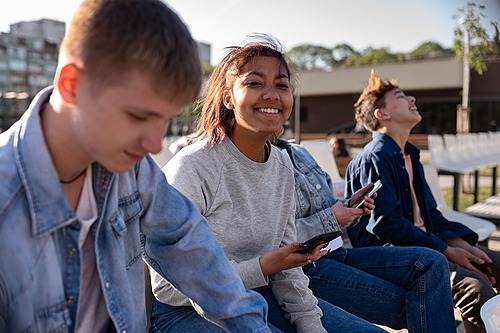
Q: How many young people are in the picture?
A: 4